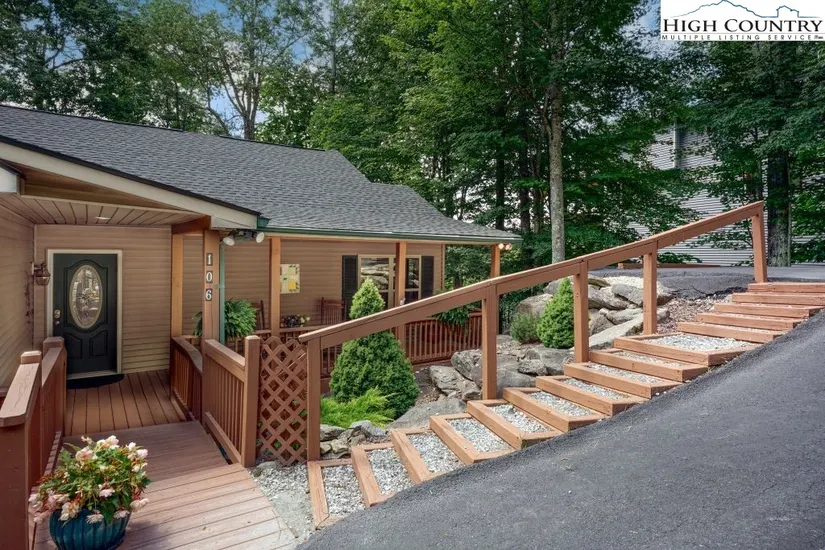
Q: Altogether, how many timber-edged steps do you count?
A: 15